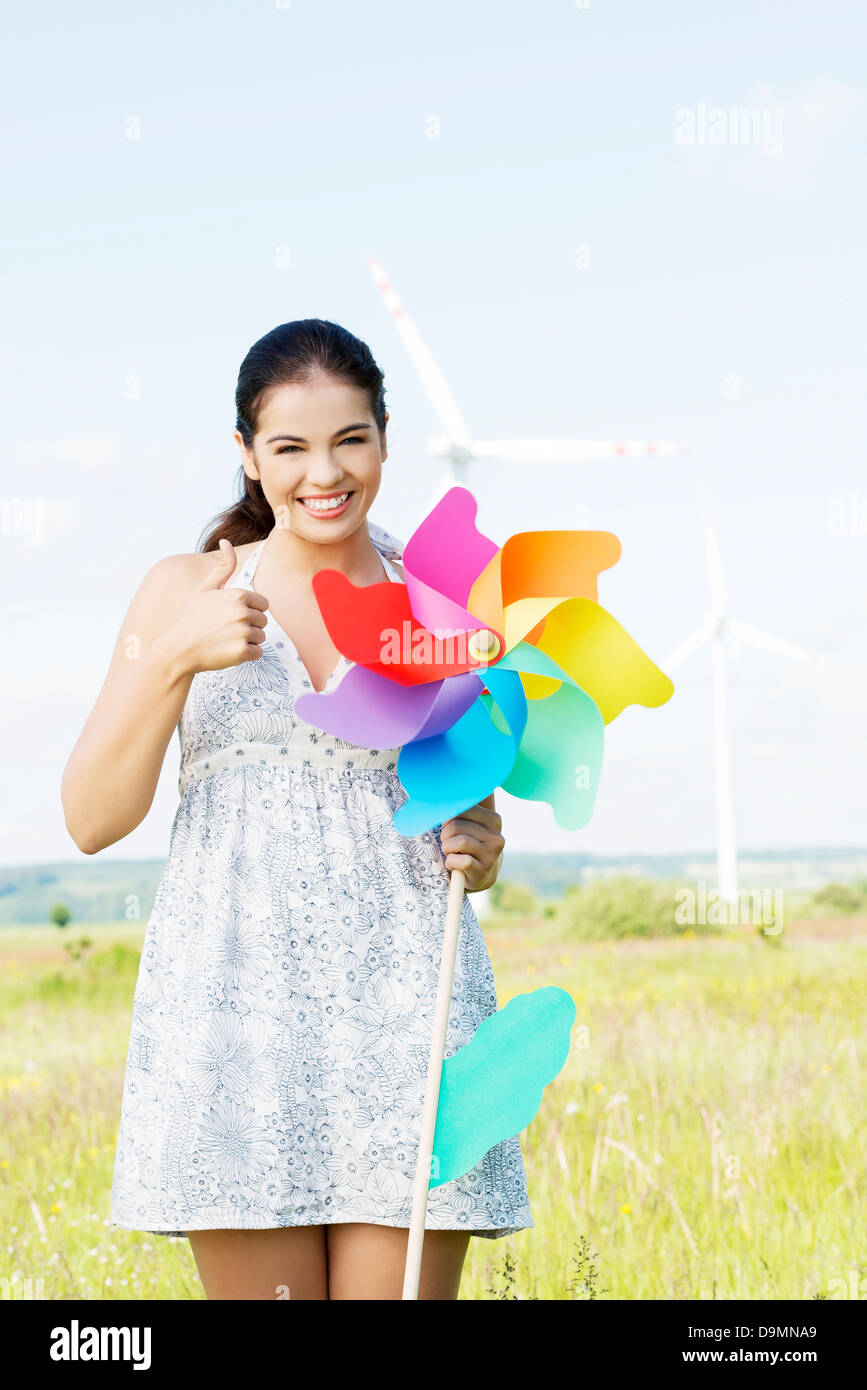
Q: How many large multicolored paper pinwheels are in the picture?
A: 1